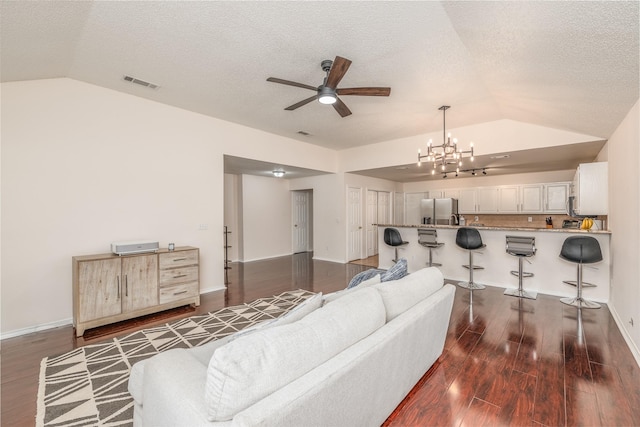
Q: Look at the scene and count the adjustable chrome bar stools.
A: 5